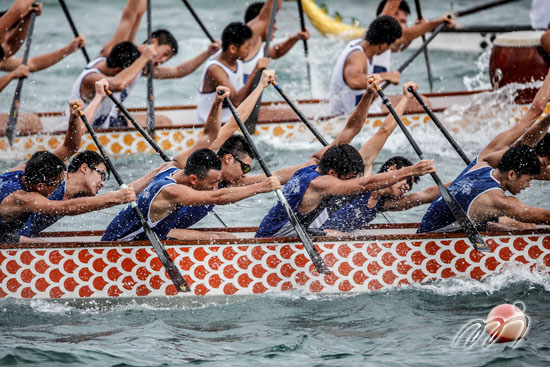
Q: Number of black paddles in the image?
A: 14